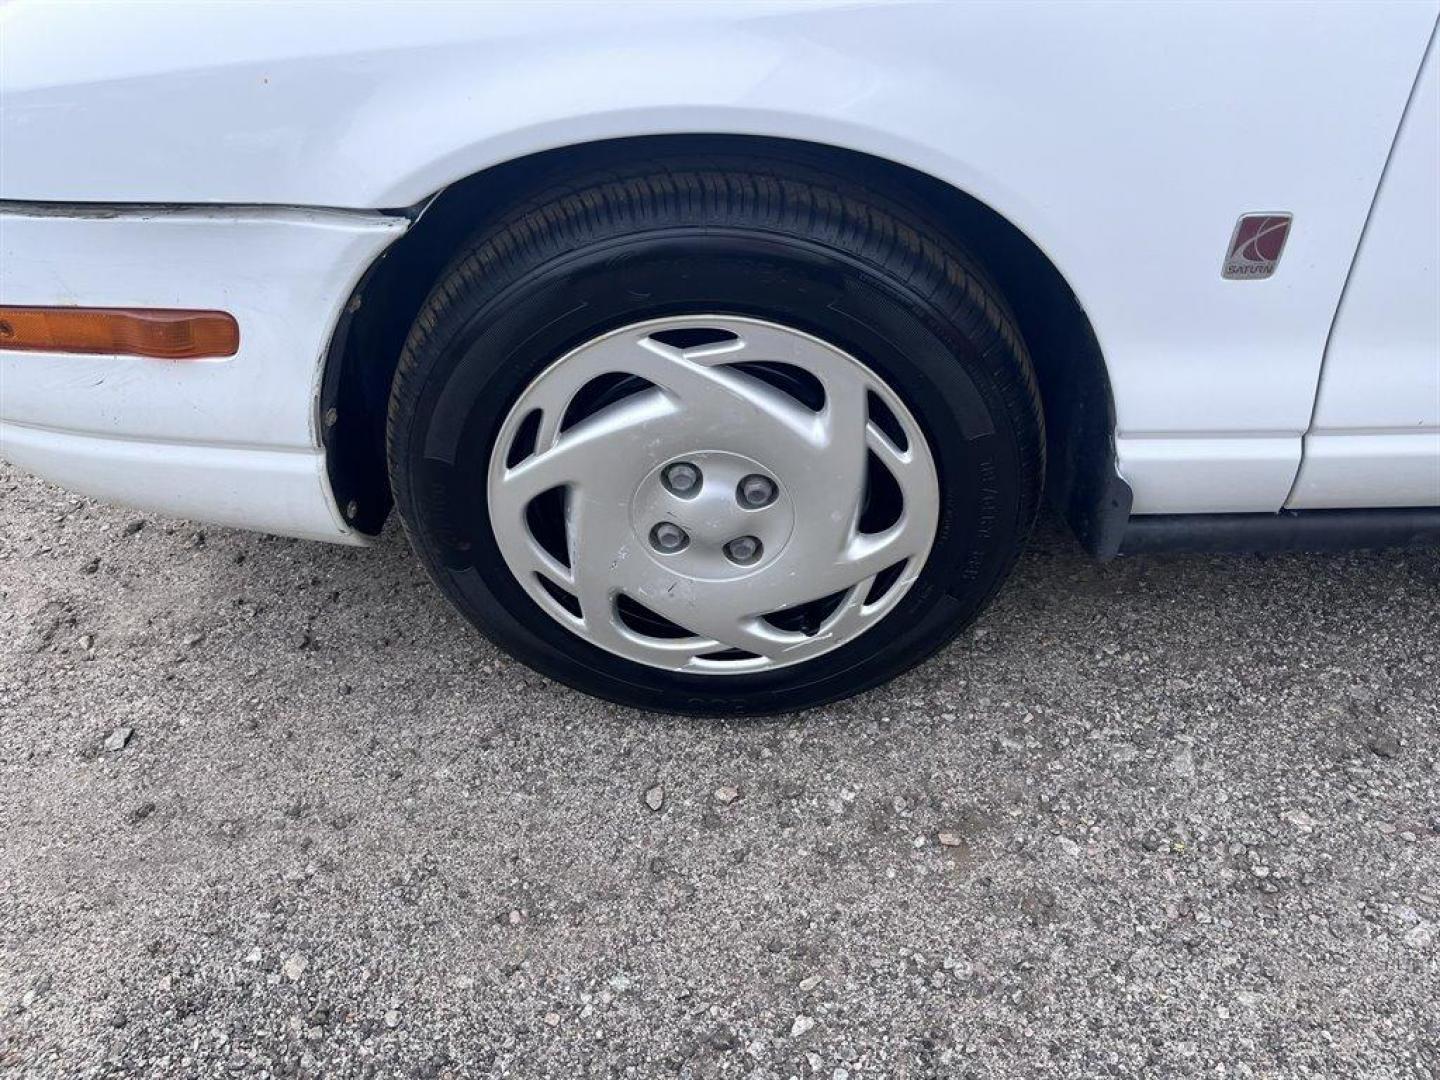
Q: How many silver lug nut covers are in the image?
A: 4